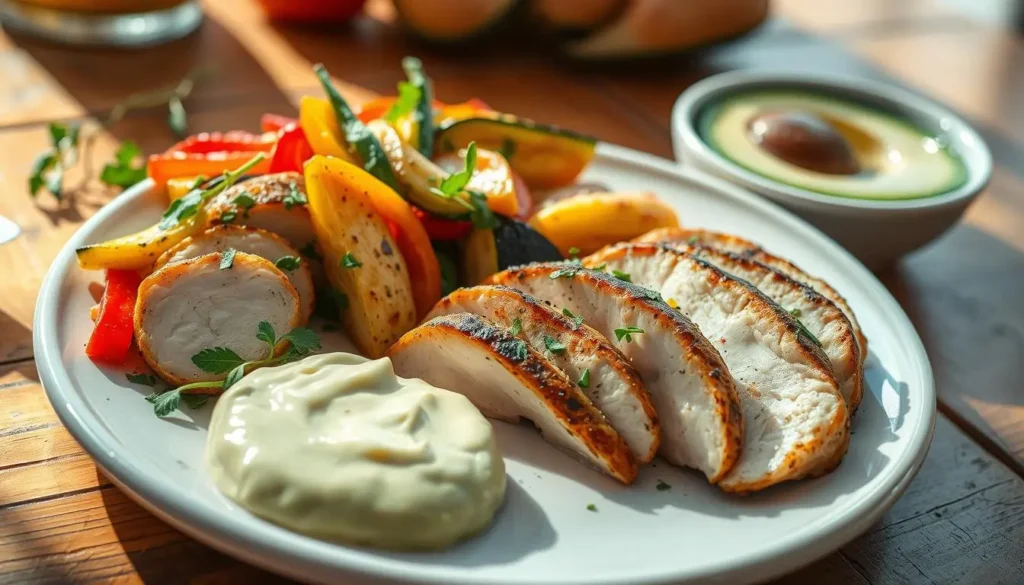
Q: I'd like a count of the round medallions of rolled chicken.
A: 3